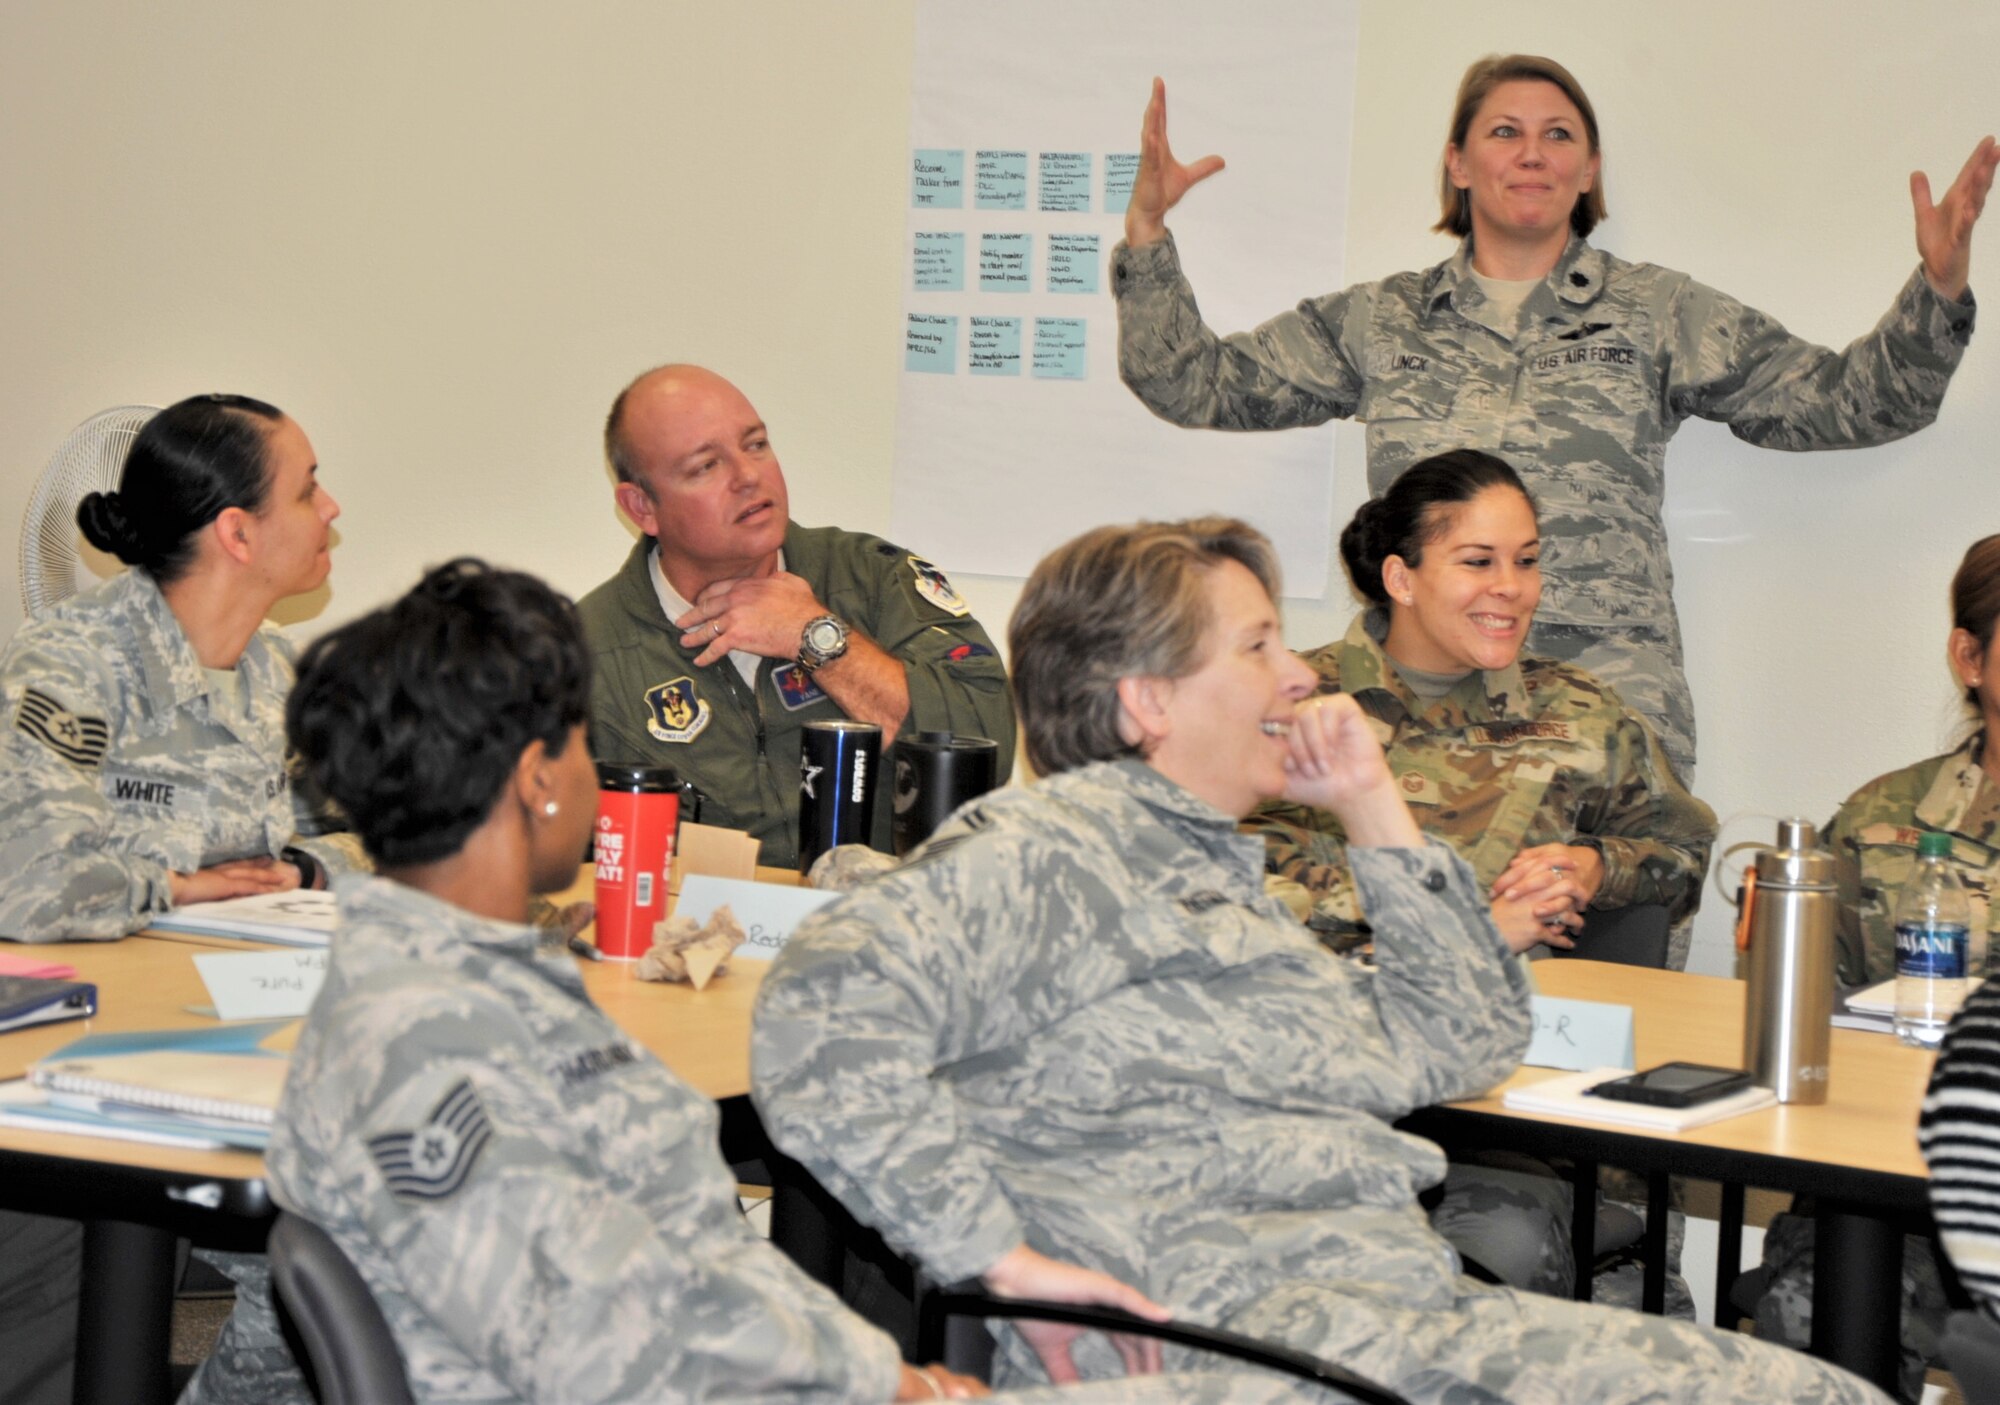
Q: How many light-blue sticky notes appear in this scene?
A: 10